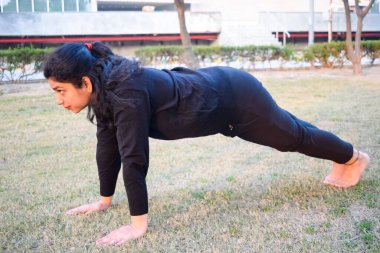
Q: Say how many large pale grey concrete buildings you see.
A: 1